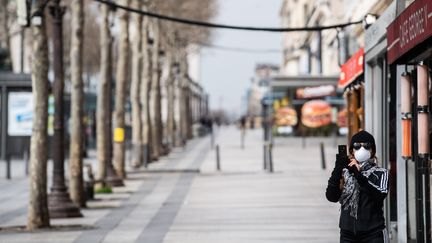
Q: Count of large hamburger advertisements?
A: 2